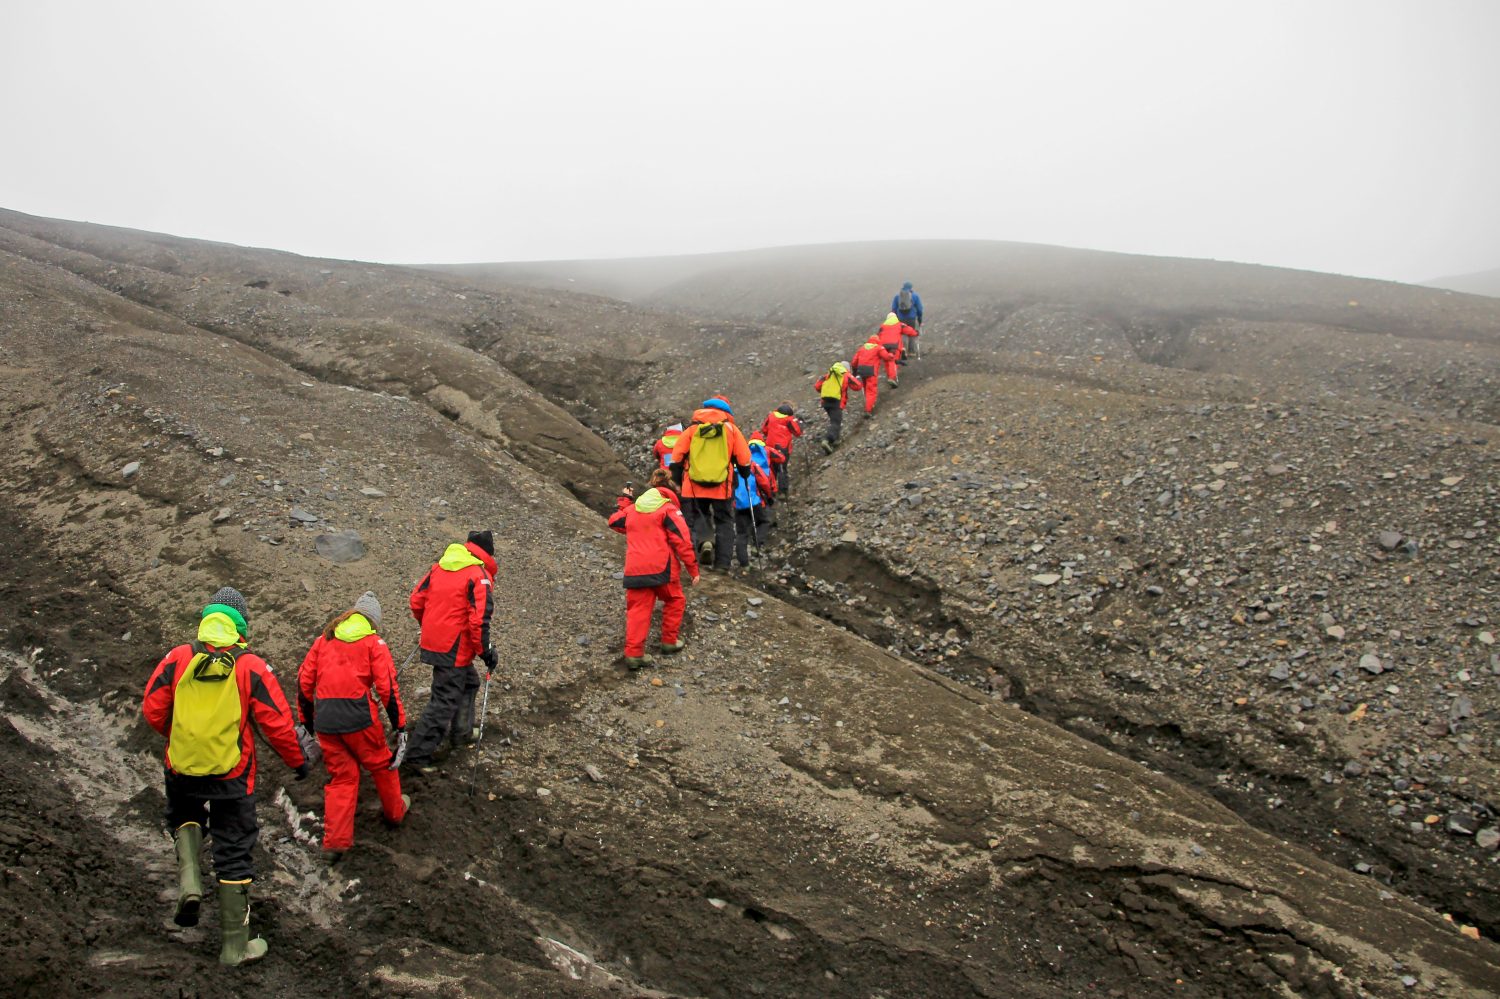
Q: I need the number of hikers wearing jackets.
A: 13